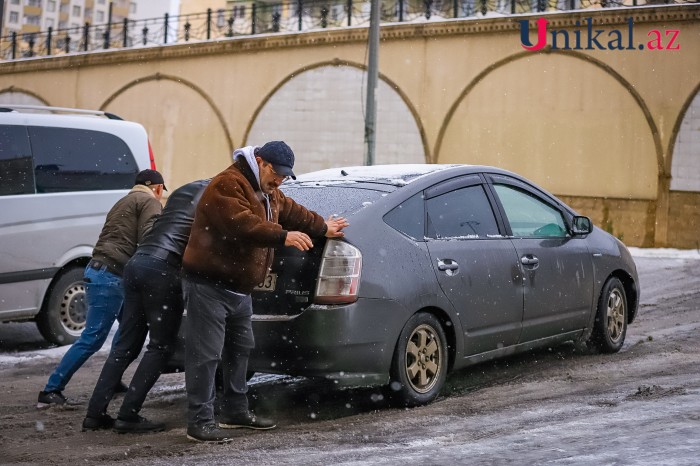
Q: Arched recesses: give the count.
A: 5